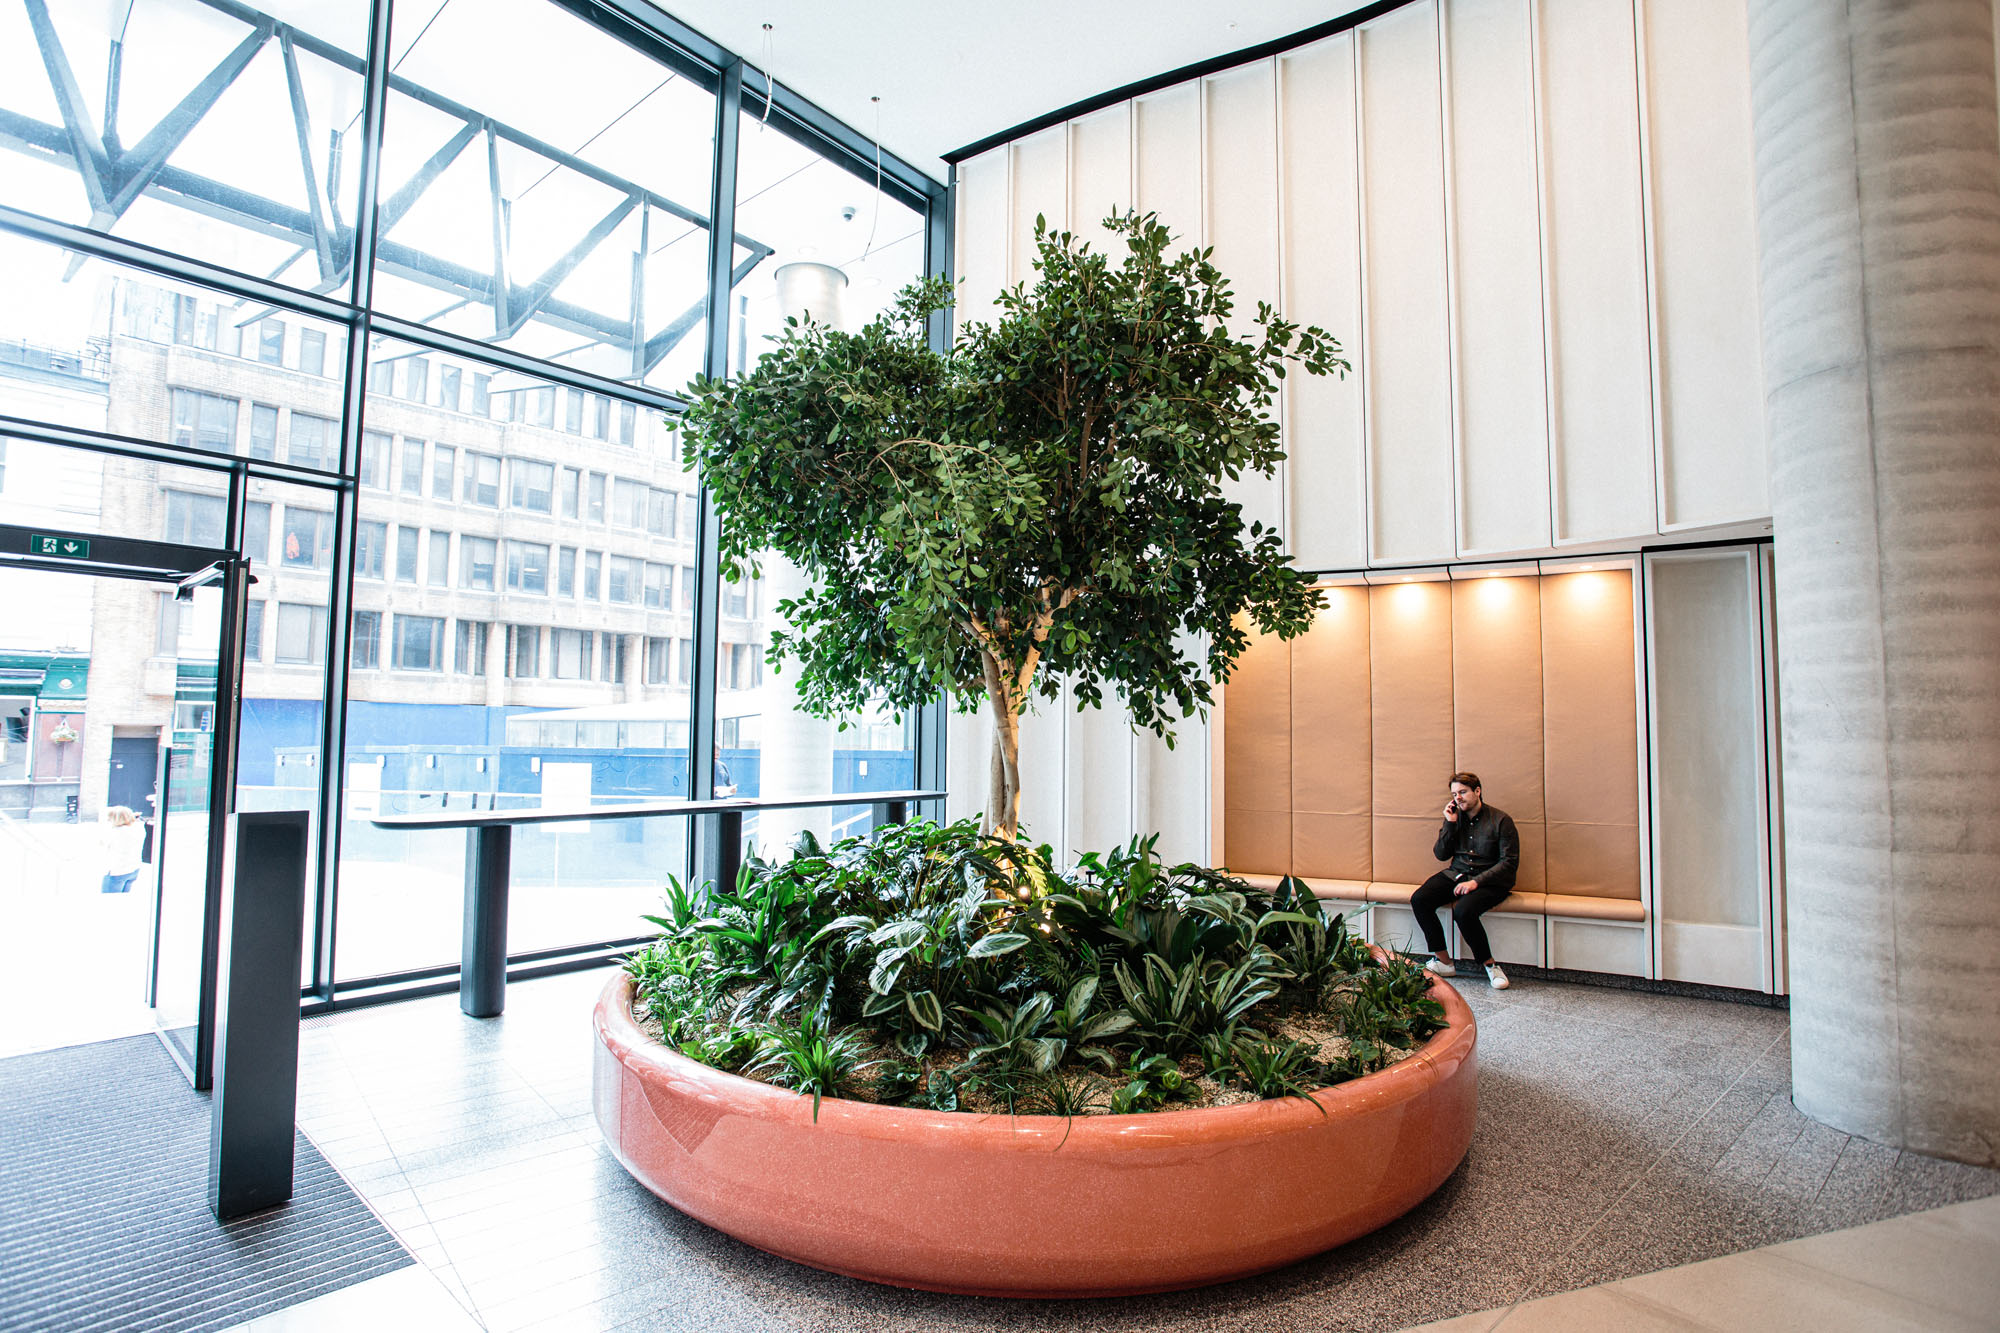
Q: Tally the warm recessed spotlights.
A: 4